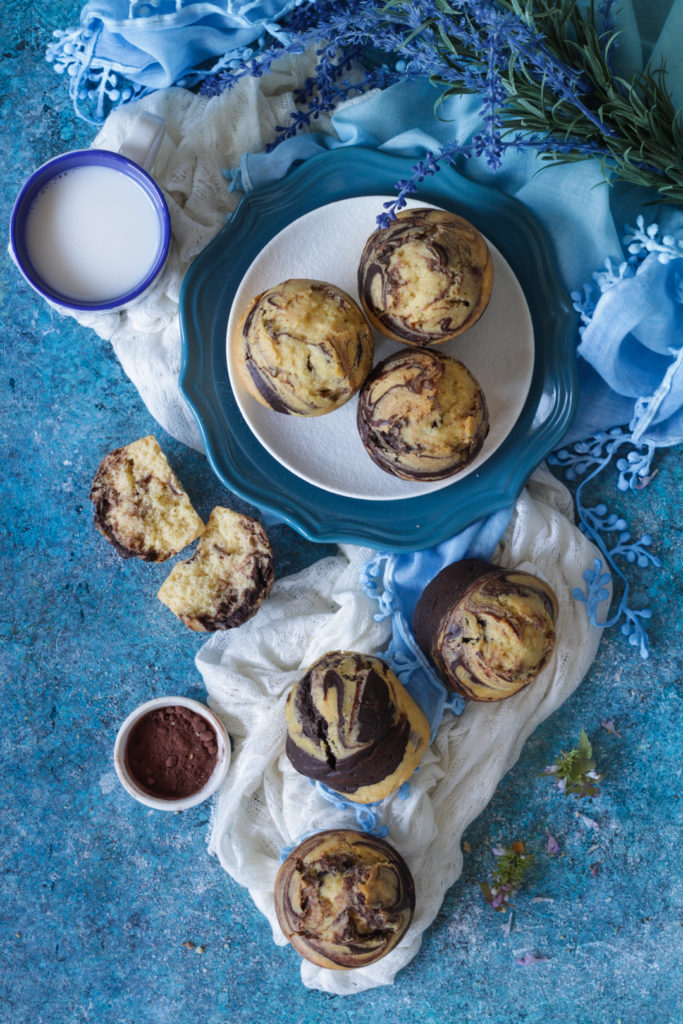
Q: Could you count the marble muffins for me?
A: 7